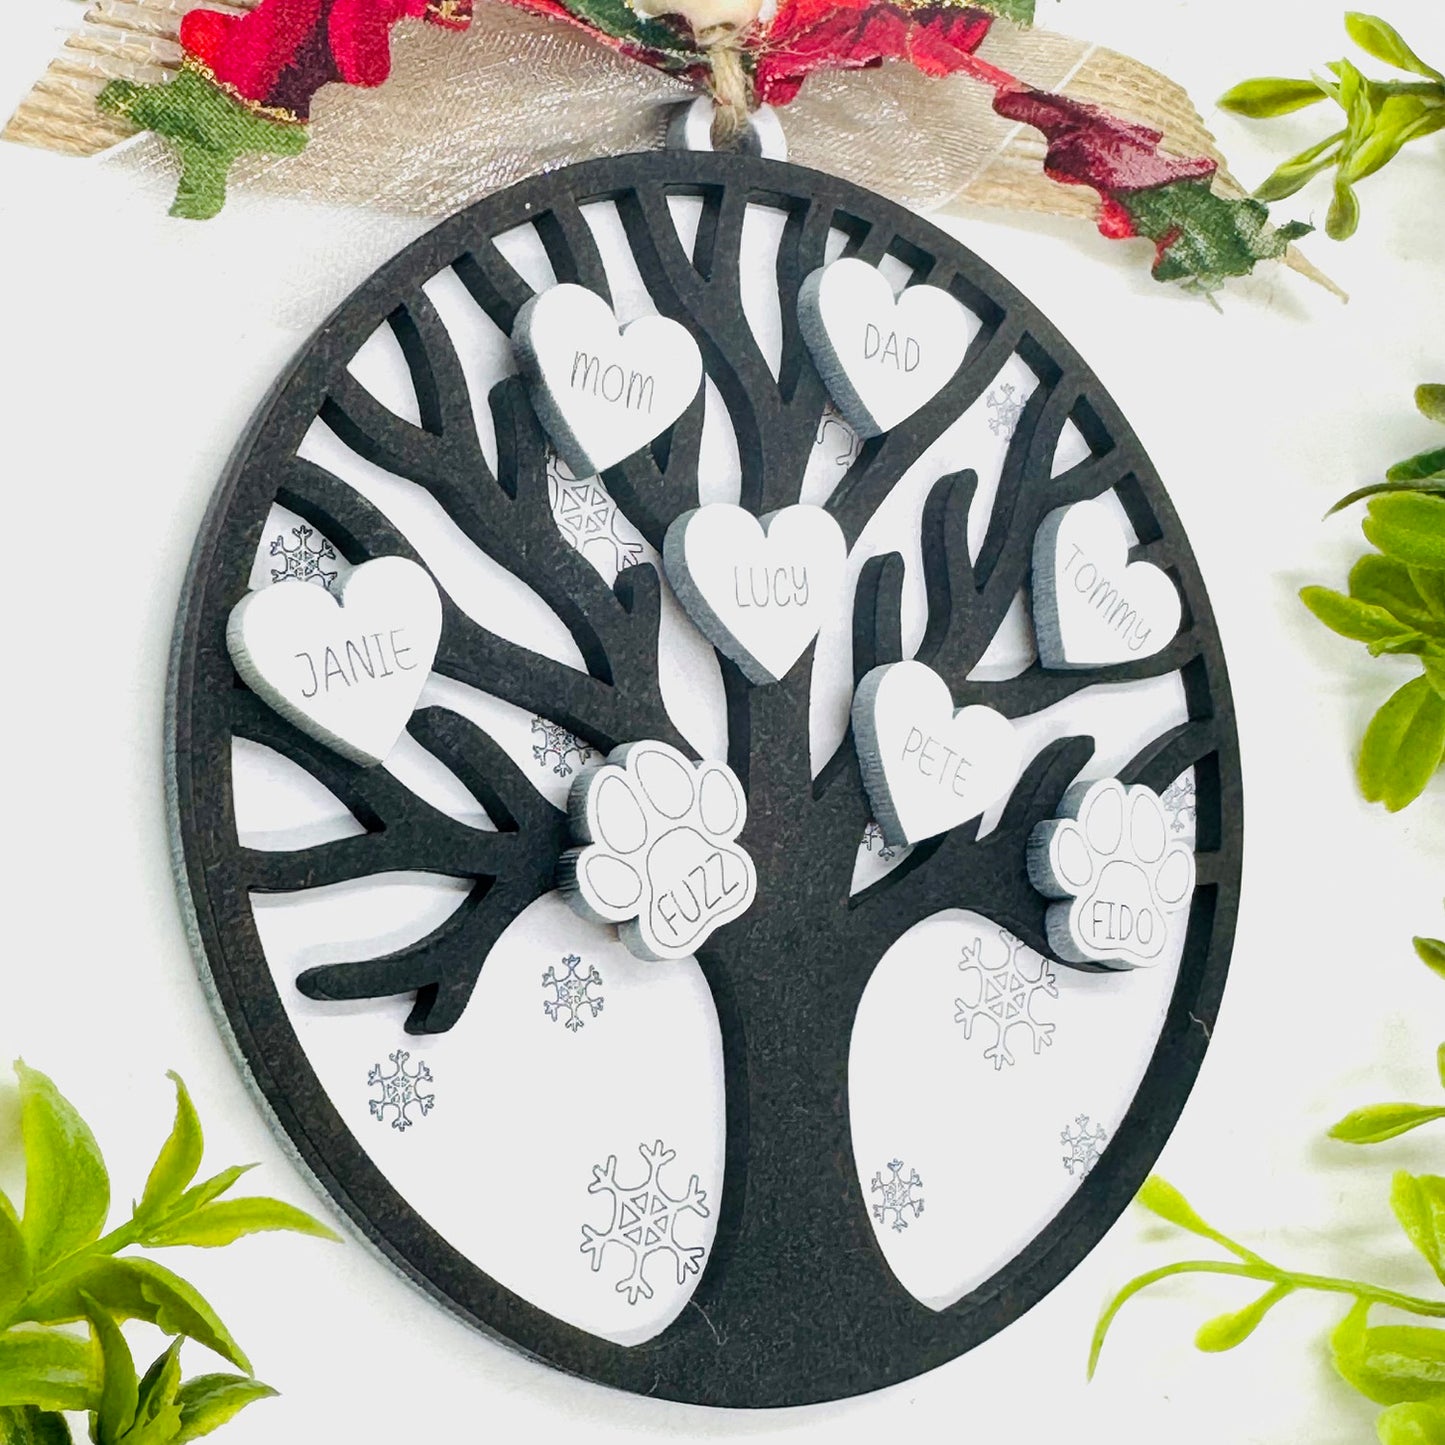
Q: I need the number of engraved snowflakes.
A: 13